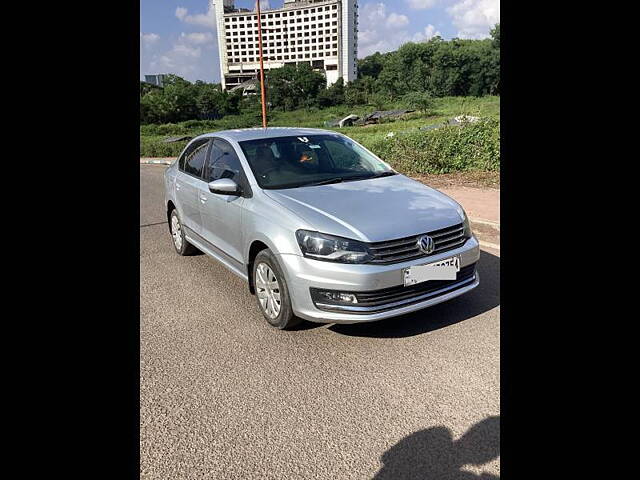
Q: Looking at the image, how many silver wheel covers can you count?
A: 2